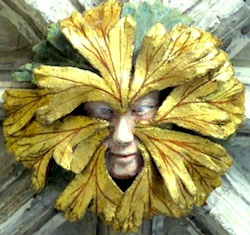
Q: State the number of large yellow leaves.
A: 8